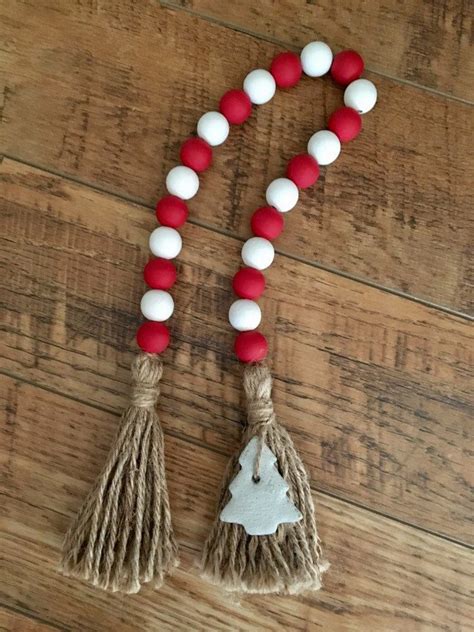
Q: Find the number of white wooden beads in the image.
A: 11